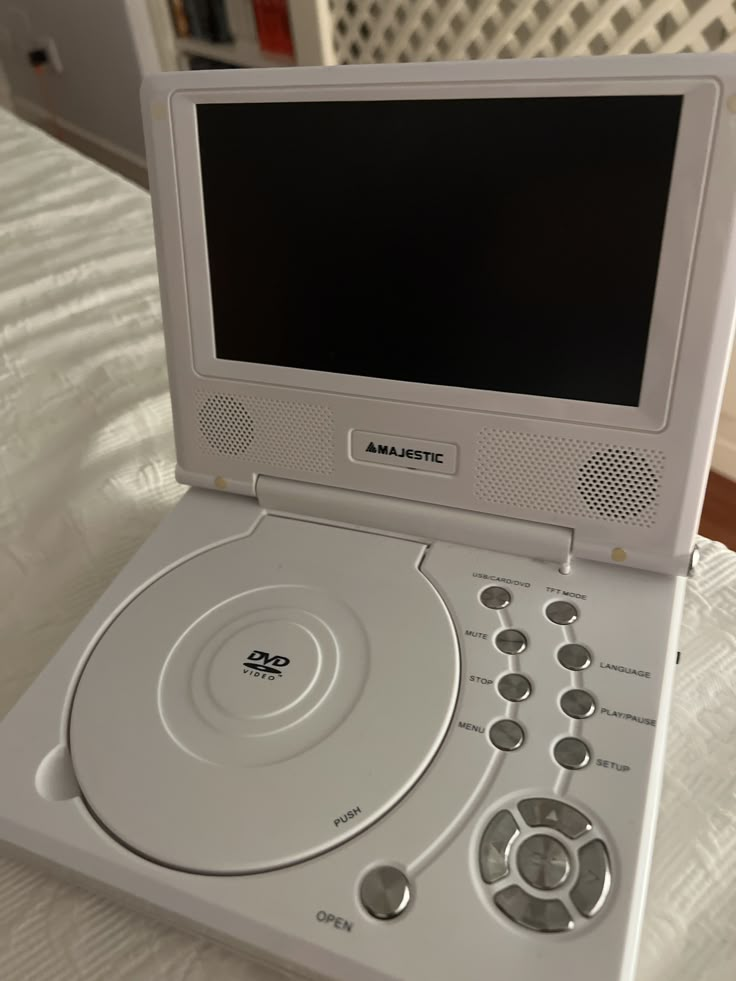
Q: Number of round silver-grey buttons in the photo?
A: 10